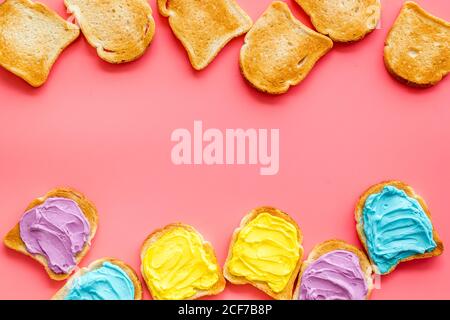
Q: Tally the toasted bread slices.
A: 12